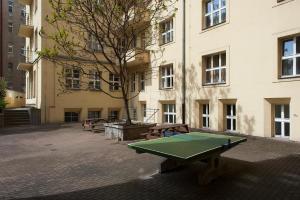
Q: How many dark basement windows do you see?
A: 3